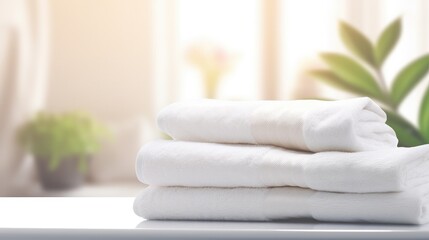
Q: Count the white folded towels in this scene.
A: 3